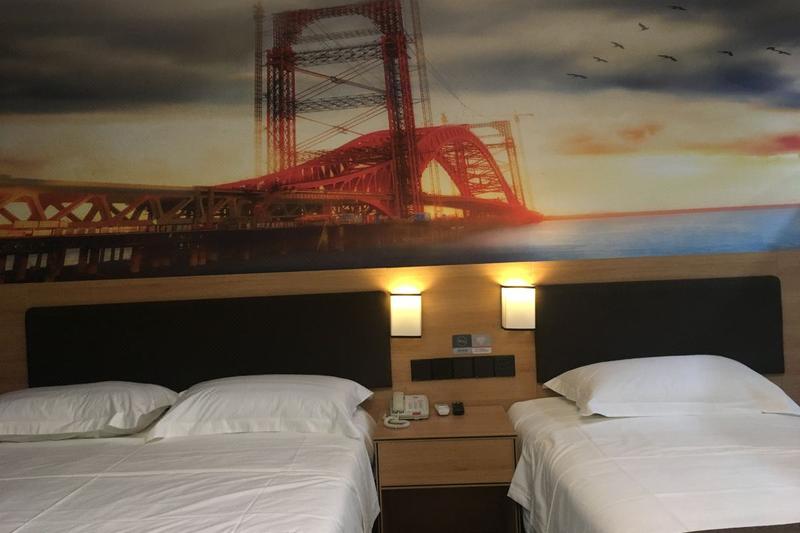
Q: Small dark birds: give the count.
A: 9